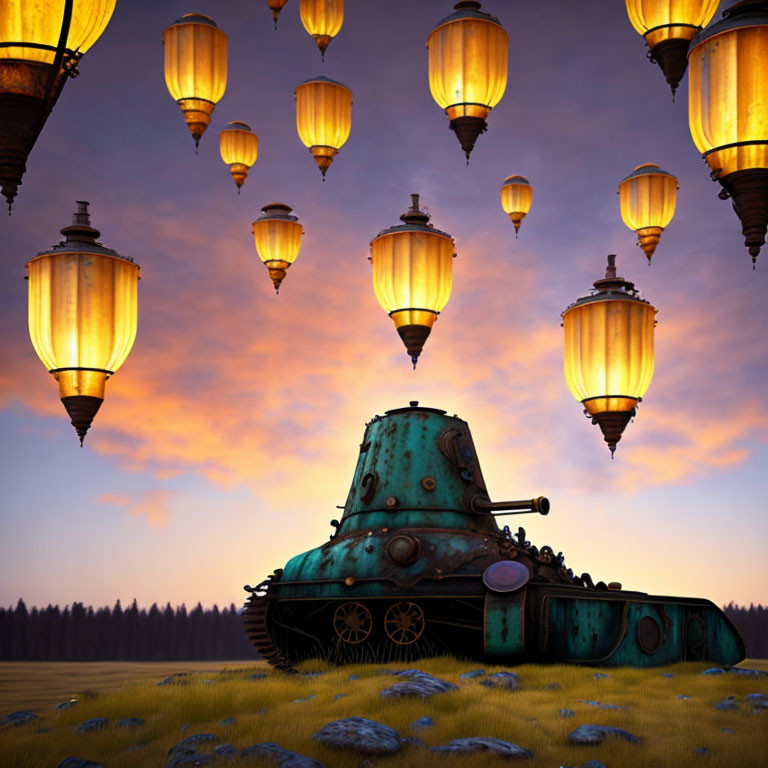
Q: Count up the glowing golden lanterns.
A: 15